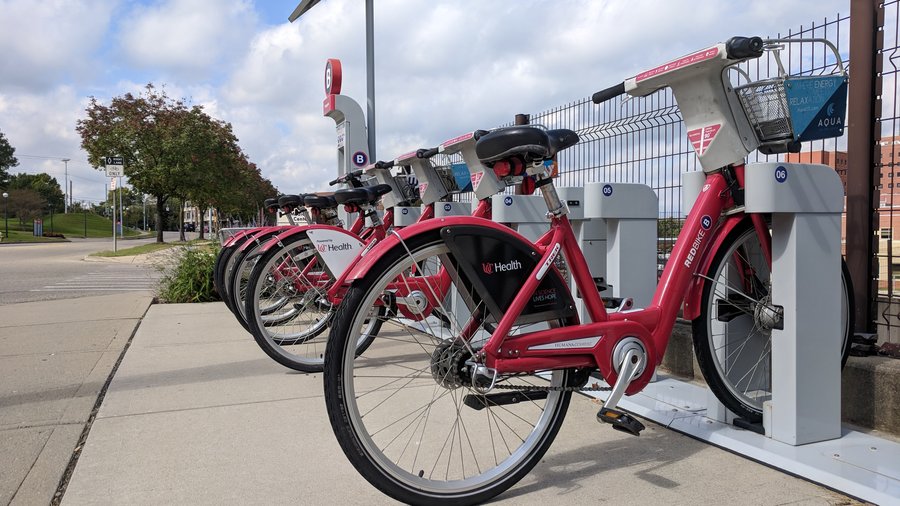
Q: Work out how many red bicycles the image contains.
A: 5